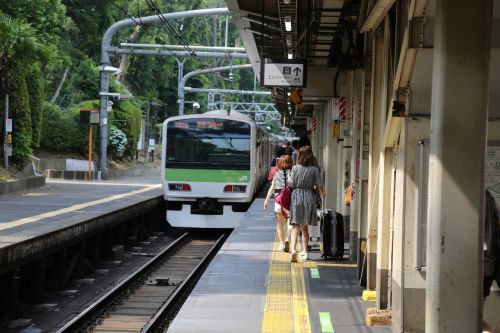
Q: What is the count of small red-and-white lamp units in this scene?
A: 2